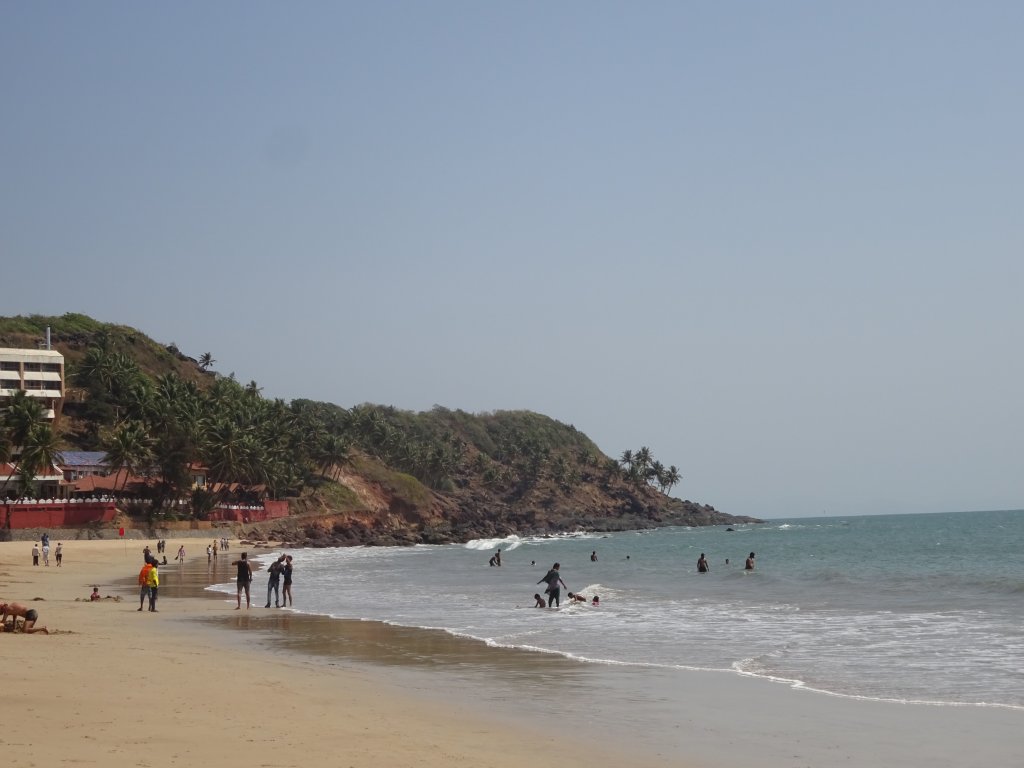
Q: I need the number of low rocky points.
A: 1